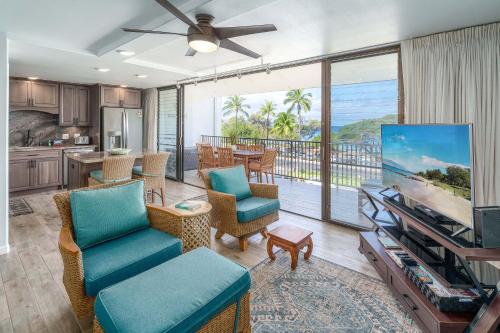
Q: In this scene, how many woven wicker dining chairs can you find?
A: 2